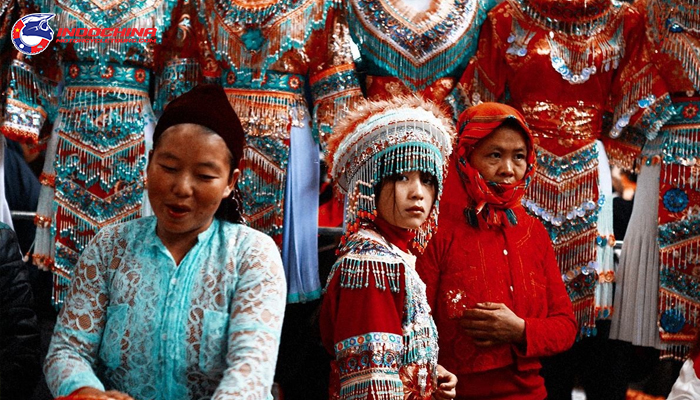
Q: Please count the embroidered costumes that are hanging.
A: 5